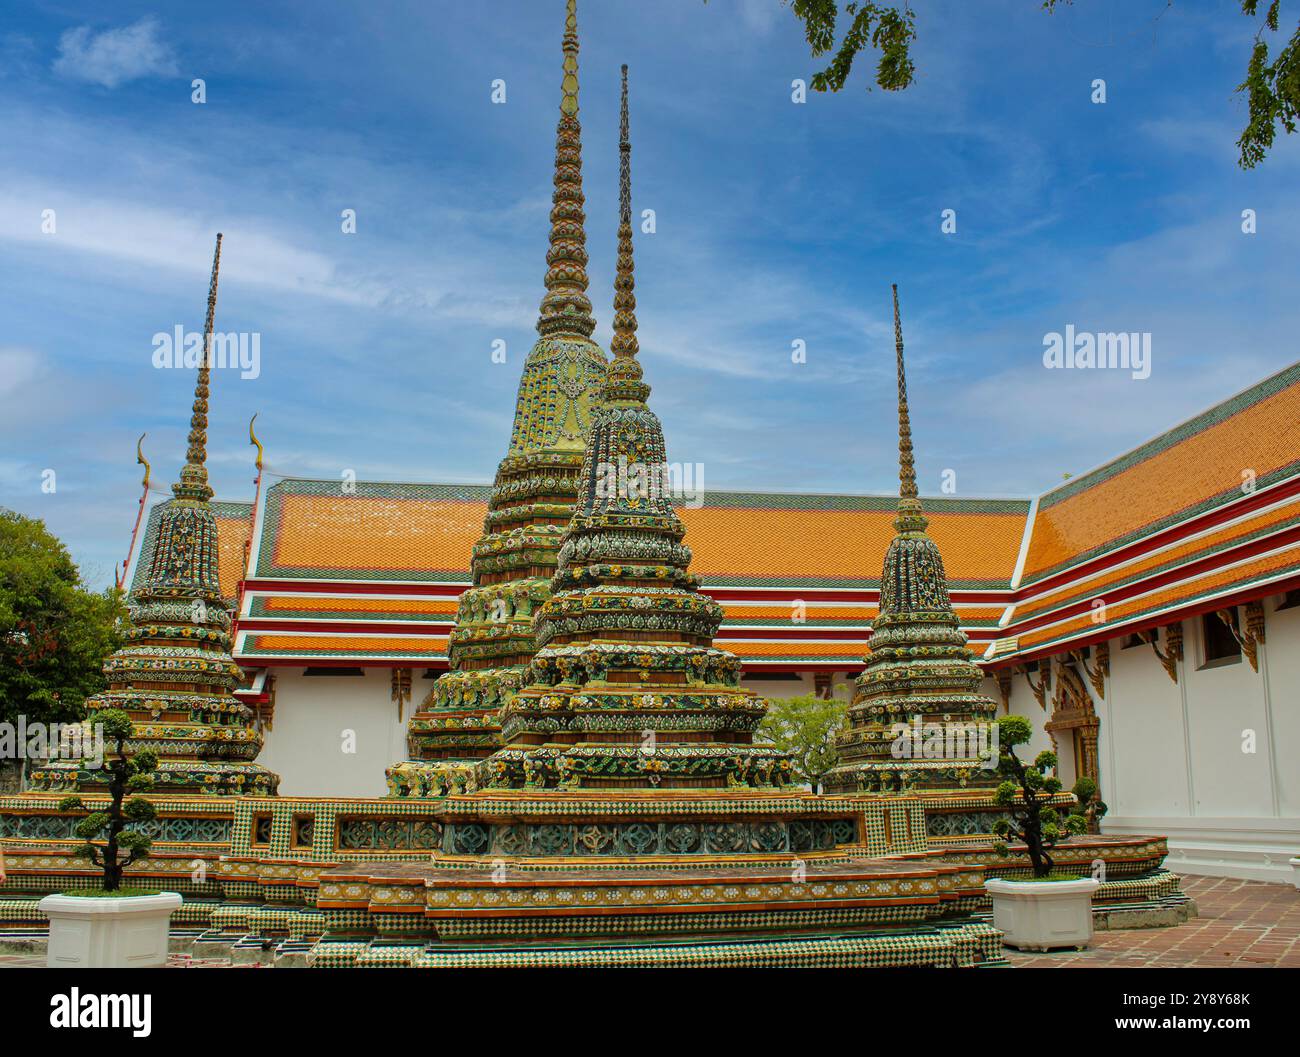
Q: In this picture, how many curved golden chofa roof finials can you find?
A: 2